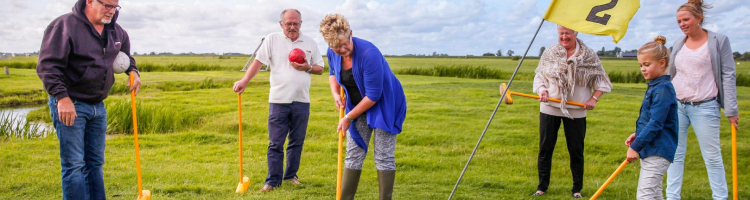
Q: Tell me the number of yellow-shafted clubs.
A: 6